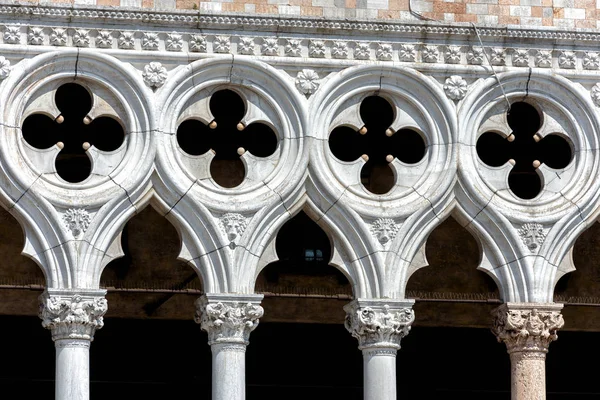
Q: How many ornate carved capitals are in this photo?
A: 4